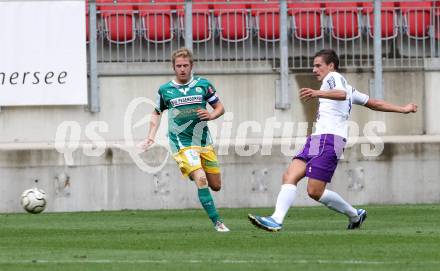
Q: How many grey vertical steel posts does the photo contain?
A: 4